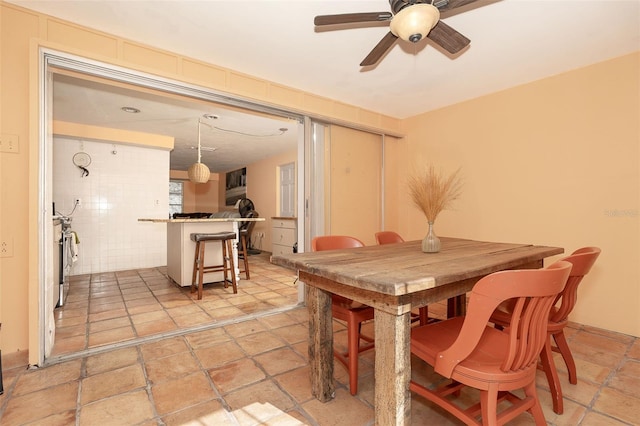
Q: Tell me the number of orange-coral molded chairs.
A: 4